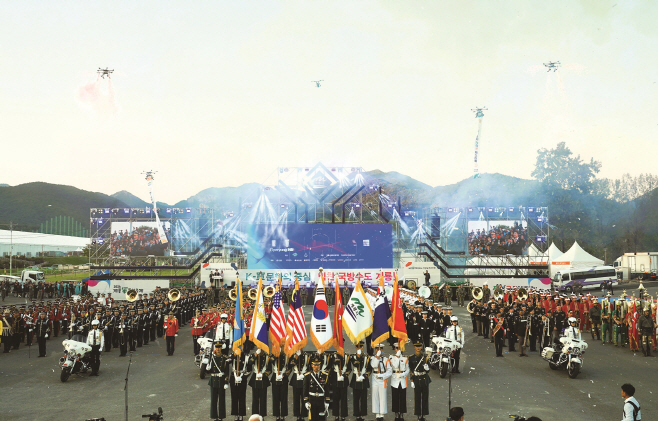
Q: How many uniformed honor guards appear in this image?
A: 12